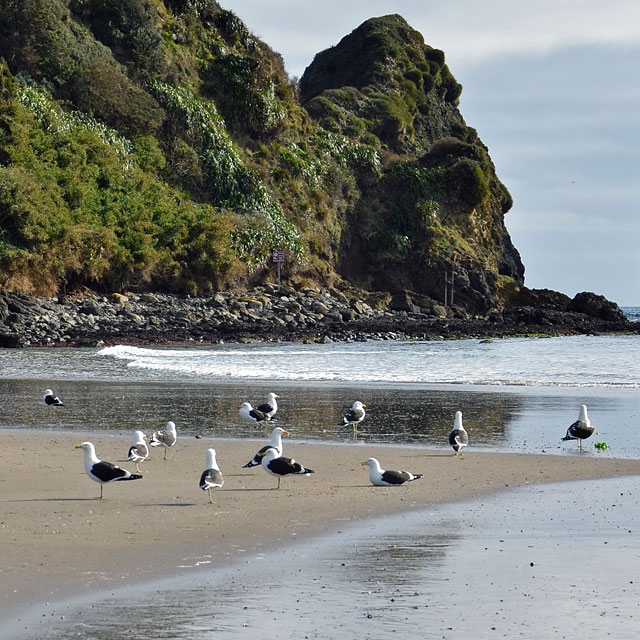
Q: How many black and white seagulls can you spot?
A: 13